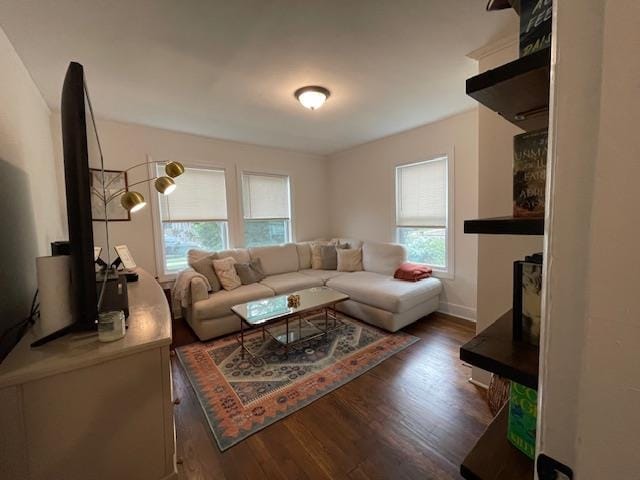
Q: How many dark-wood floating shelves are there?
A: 4